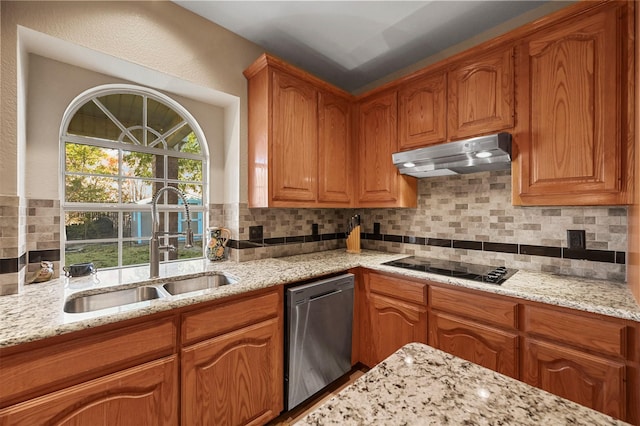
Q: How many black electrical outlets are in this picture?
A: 4